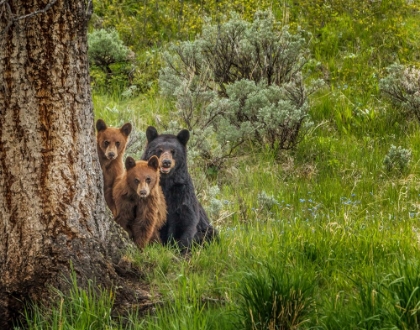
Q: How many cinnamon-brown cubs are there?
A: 2